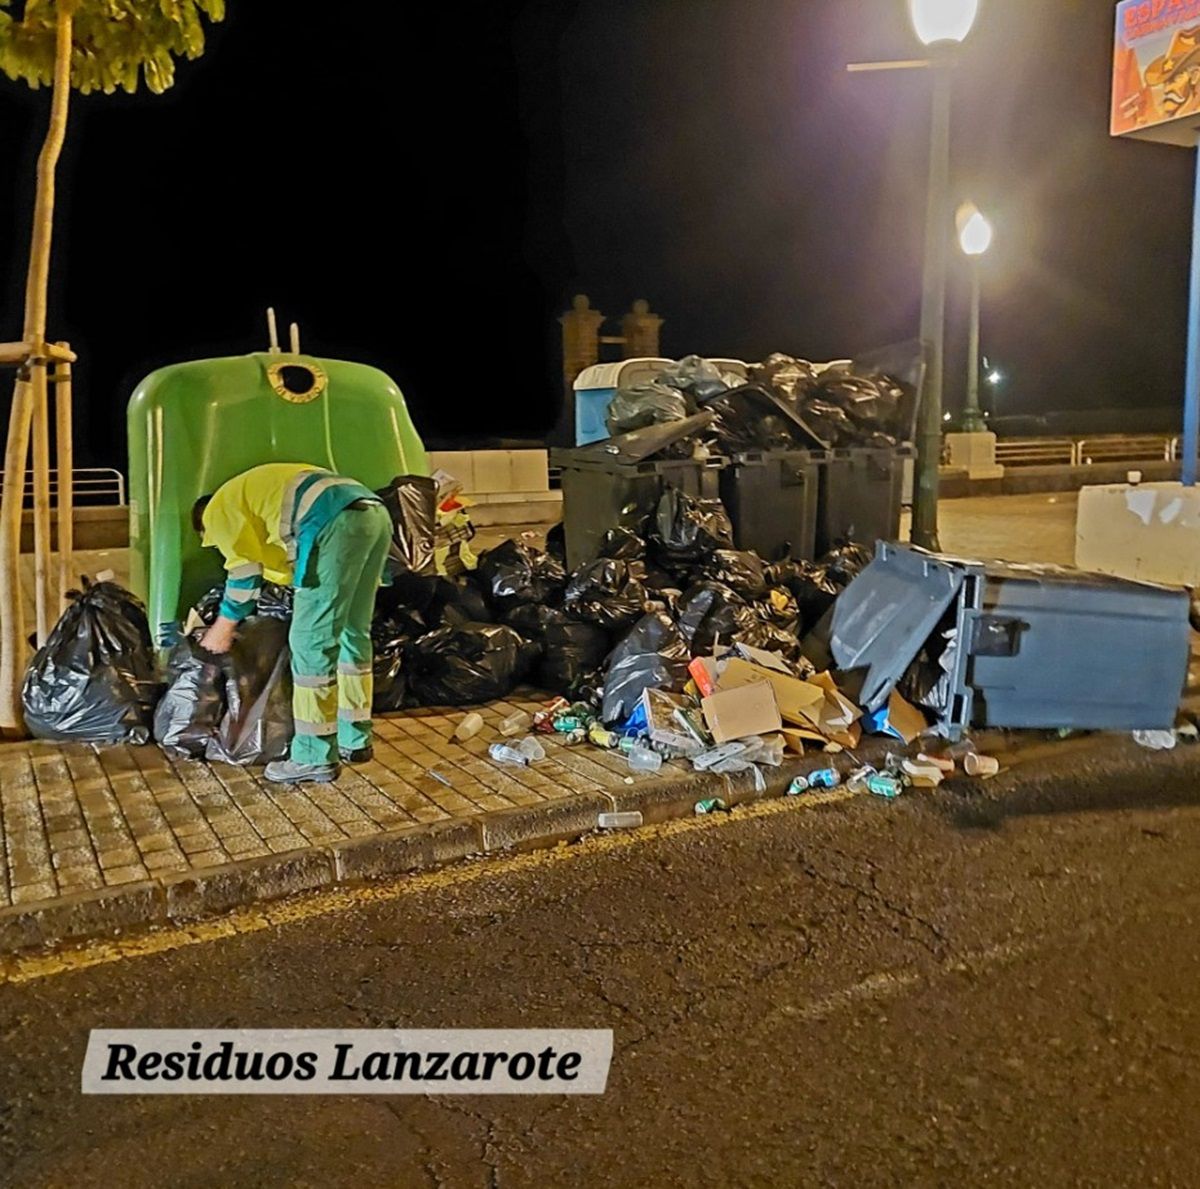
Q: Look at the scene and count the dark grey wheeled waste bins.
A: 4